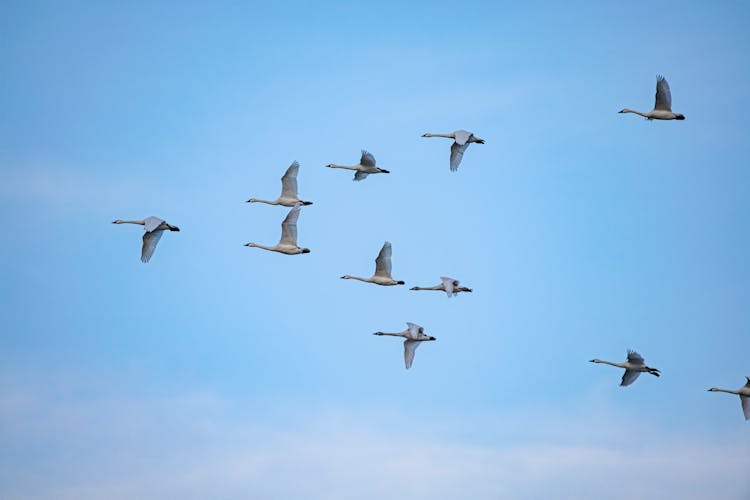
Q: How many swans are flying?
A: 11